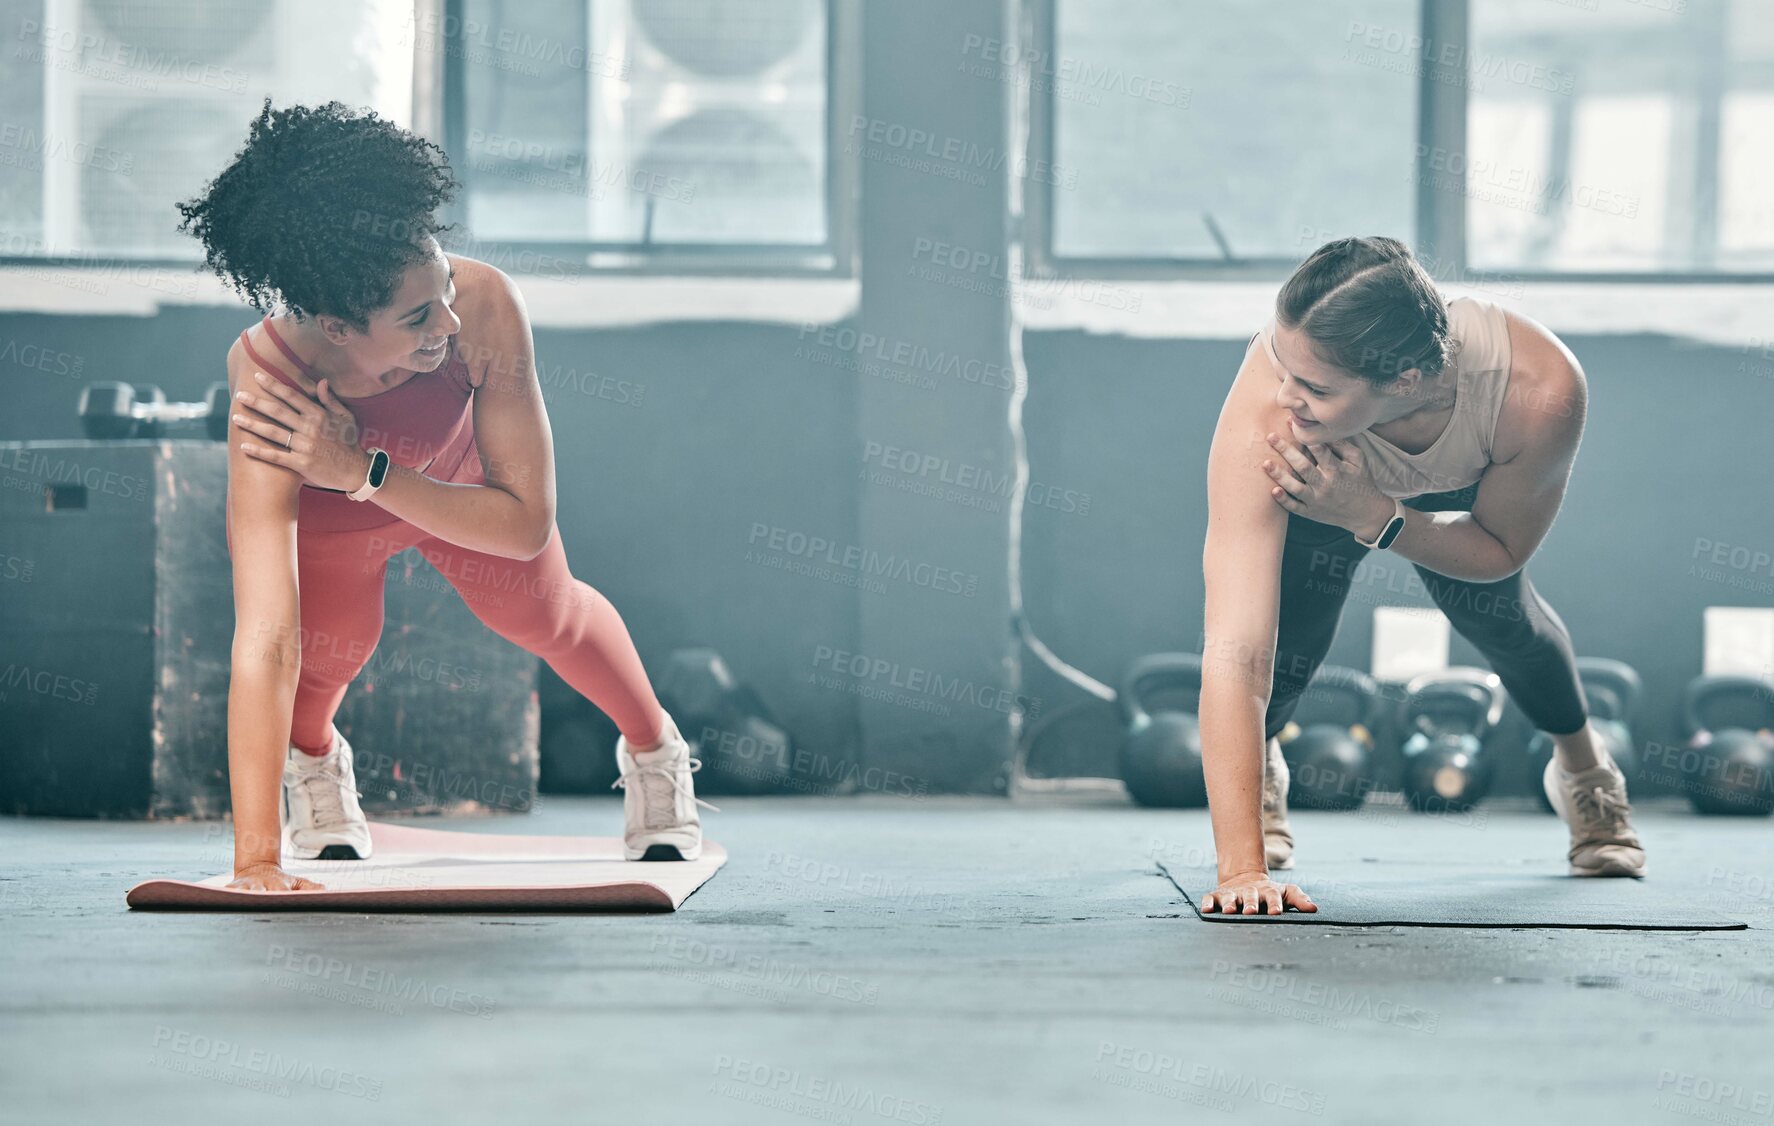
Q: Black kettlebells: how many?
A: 5